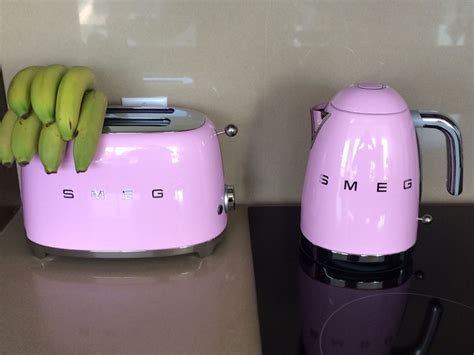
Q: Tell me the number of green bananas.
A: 7